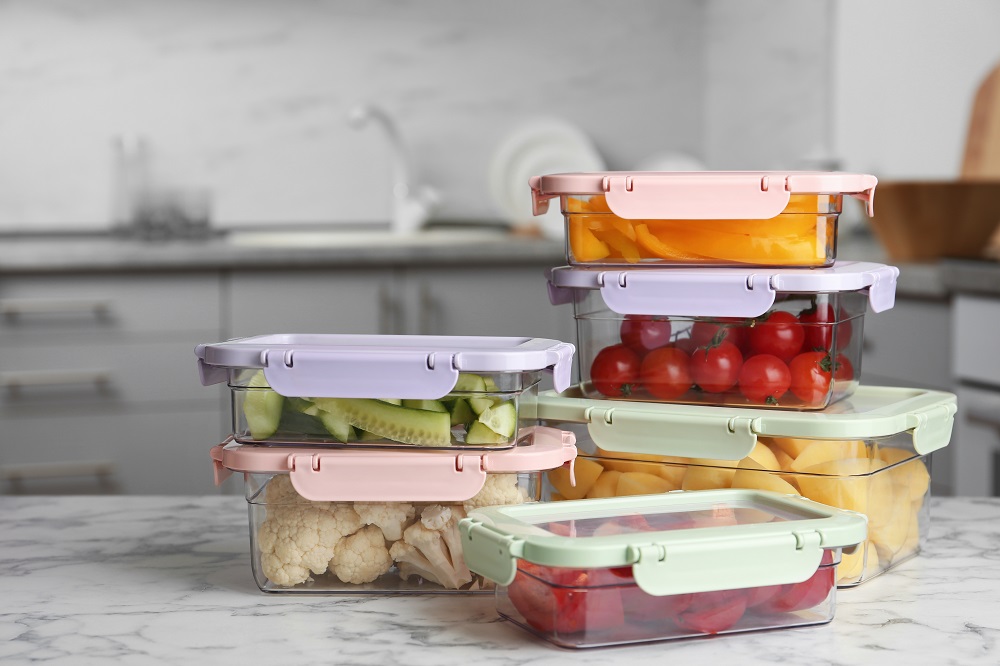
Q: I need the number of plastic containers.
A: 6